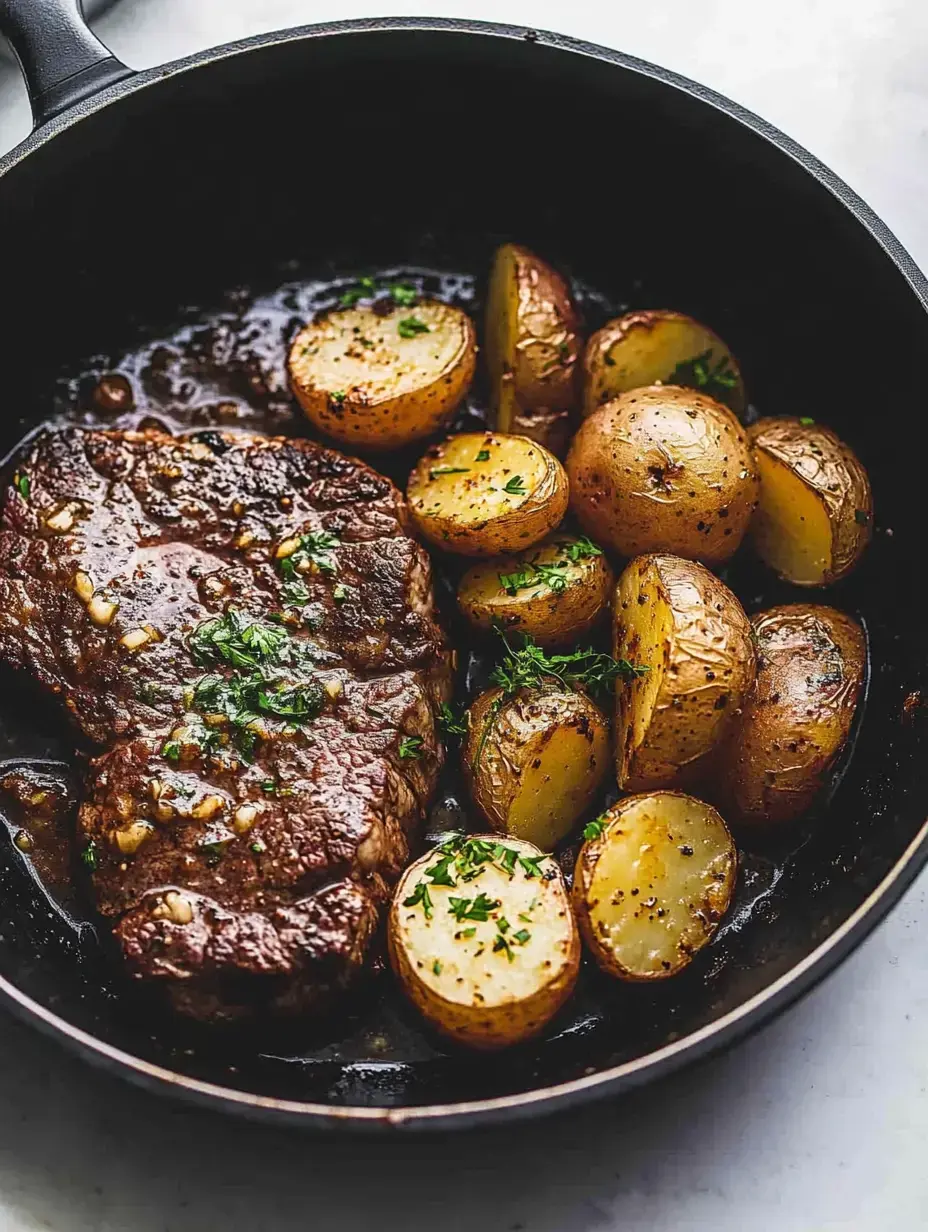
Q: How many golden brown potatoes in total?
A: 12